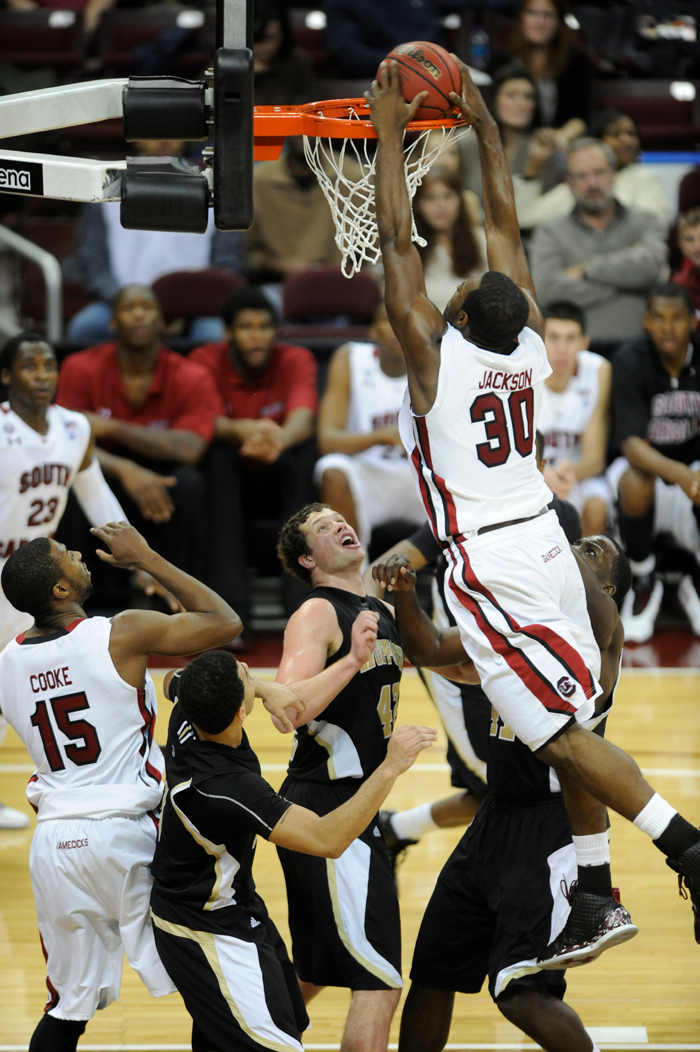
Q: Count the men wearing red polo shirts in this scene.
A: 2